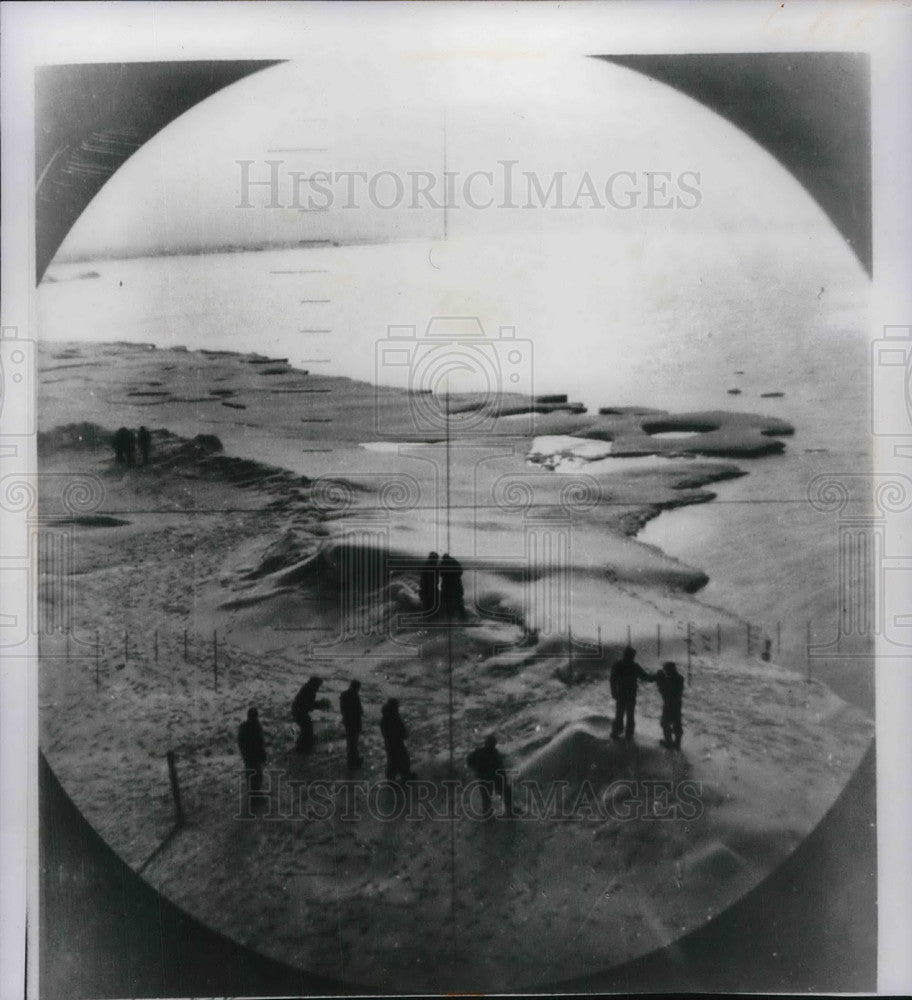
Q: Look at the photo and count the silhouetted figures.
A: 12